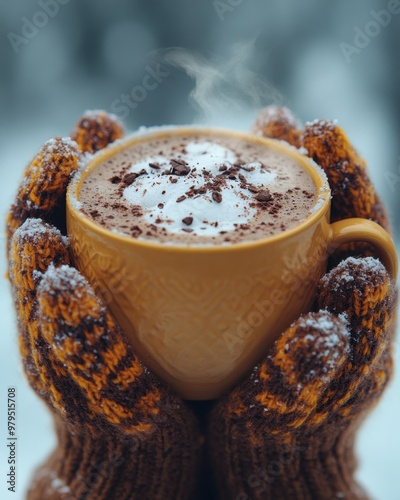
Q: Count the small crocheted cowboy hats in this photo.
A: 0